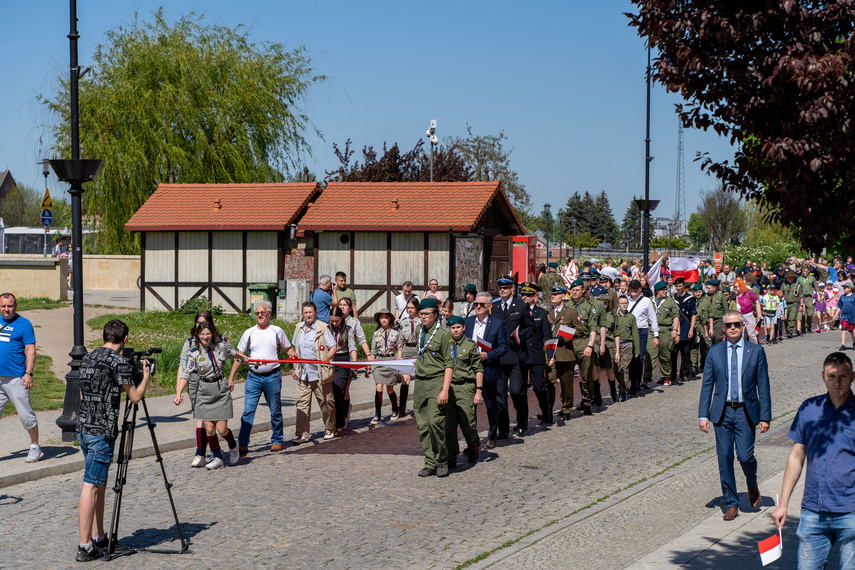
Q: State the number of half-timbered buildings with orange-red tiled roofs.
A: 2